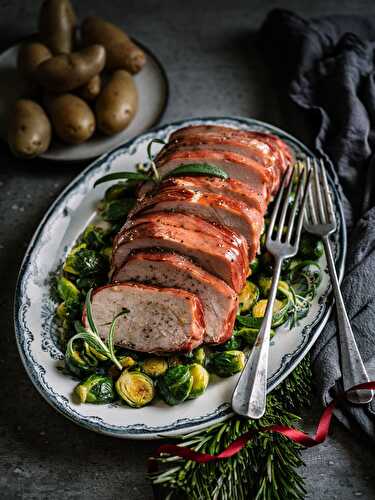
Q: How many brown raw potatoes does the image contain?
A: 8